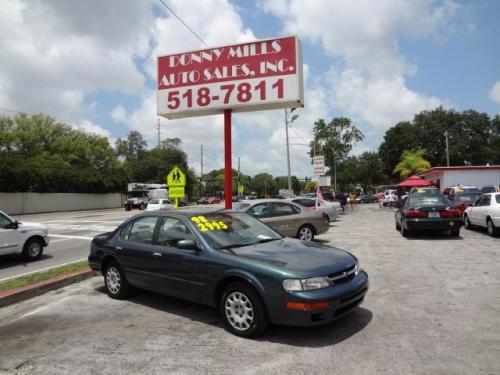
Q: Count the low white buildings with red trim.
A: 1